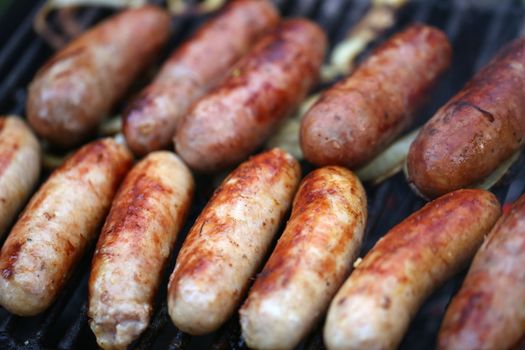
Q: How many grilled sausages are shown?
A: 12